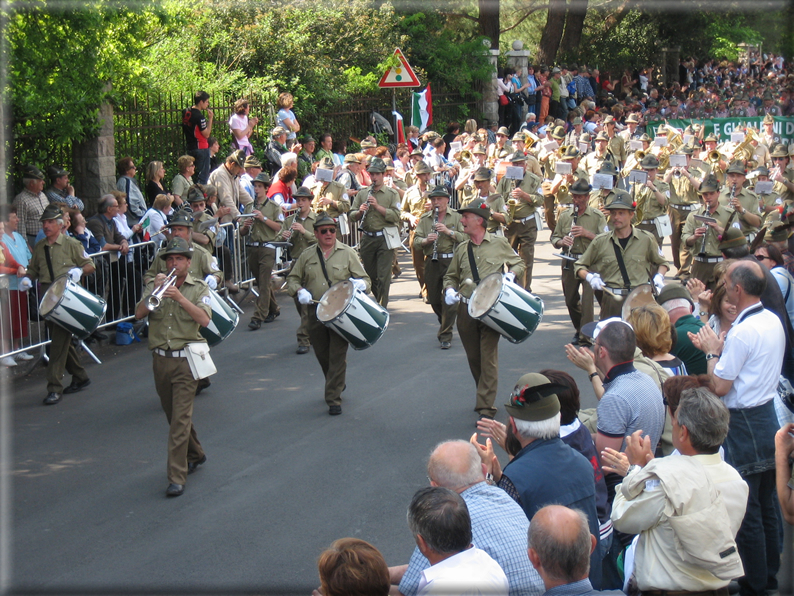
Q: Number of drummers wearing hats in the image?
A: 5